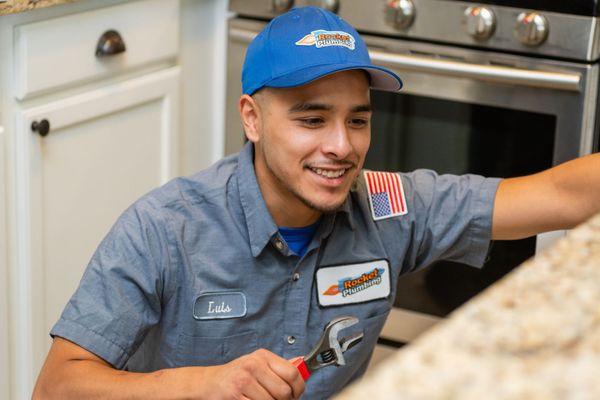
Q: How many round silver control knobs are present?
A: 5